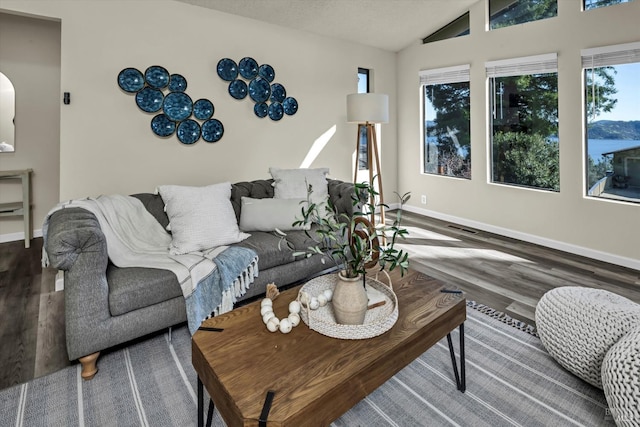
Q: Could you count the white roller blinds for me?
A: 3